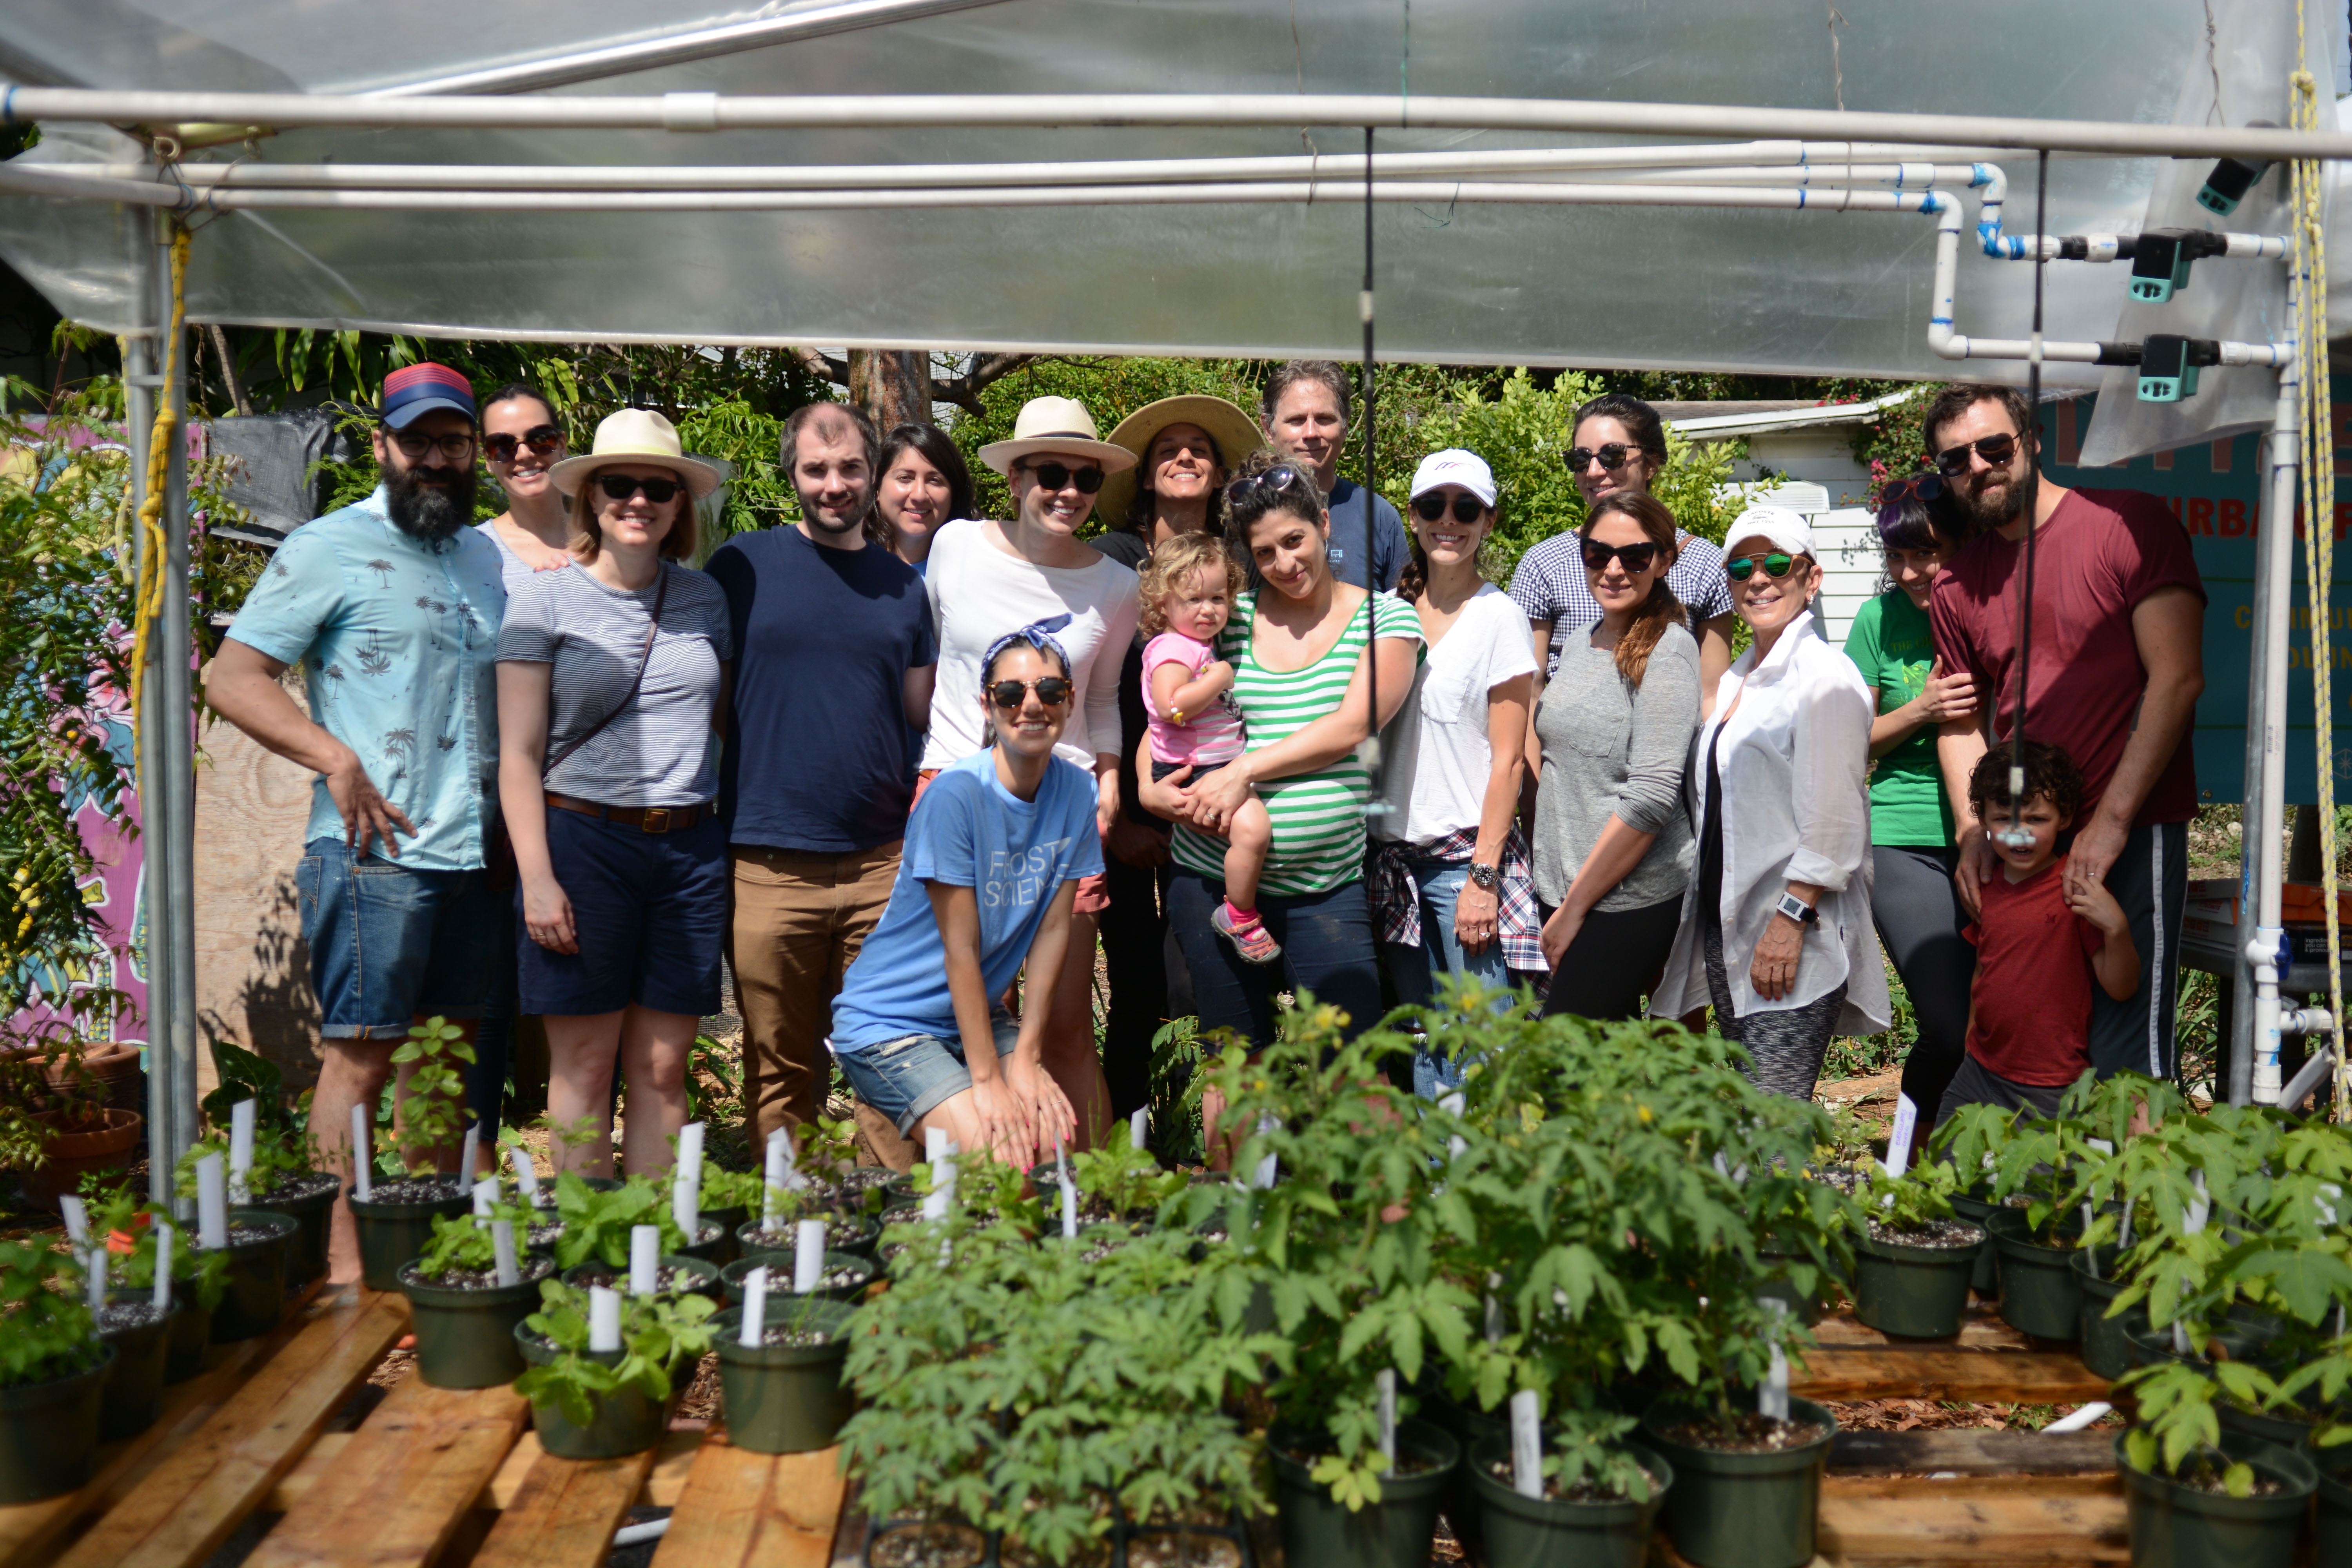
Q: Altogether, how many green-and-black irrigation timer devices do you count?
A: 3